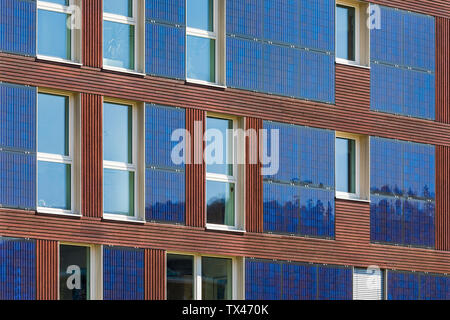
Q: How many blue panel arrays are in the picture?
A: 12